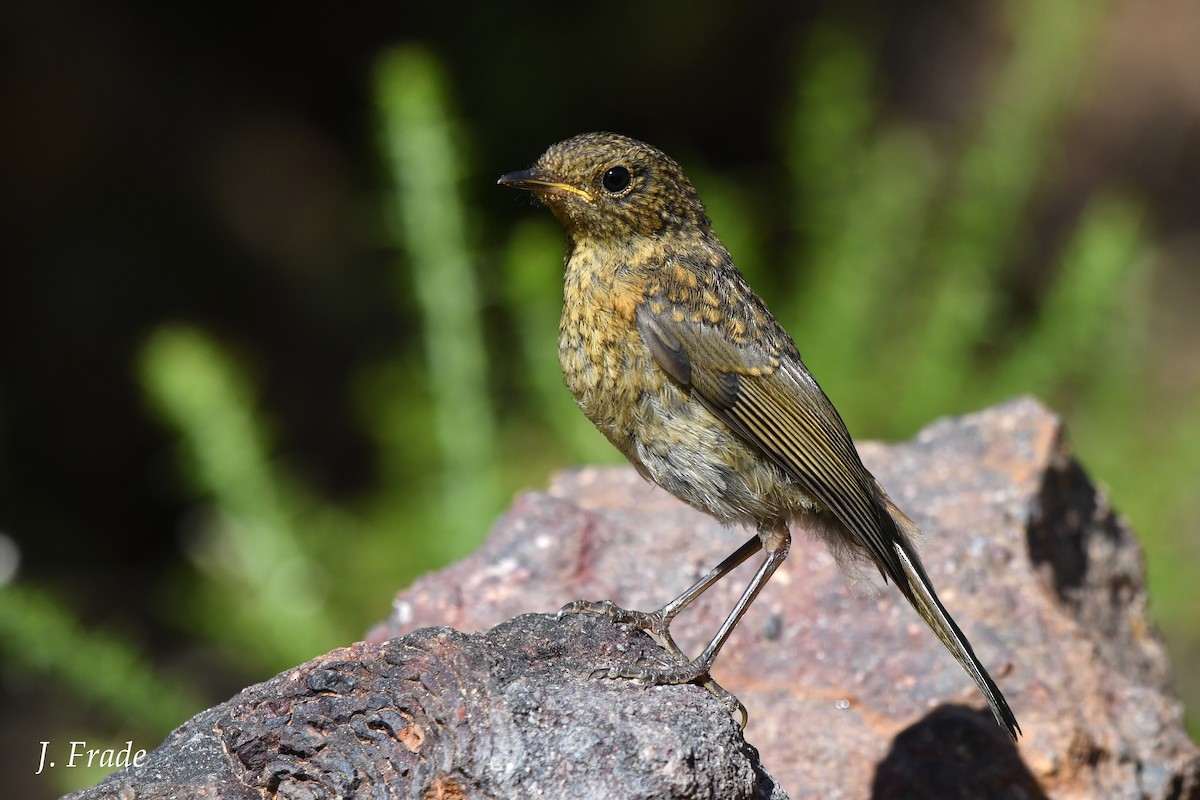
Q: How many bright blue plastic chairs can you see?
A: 0